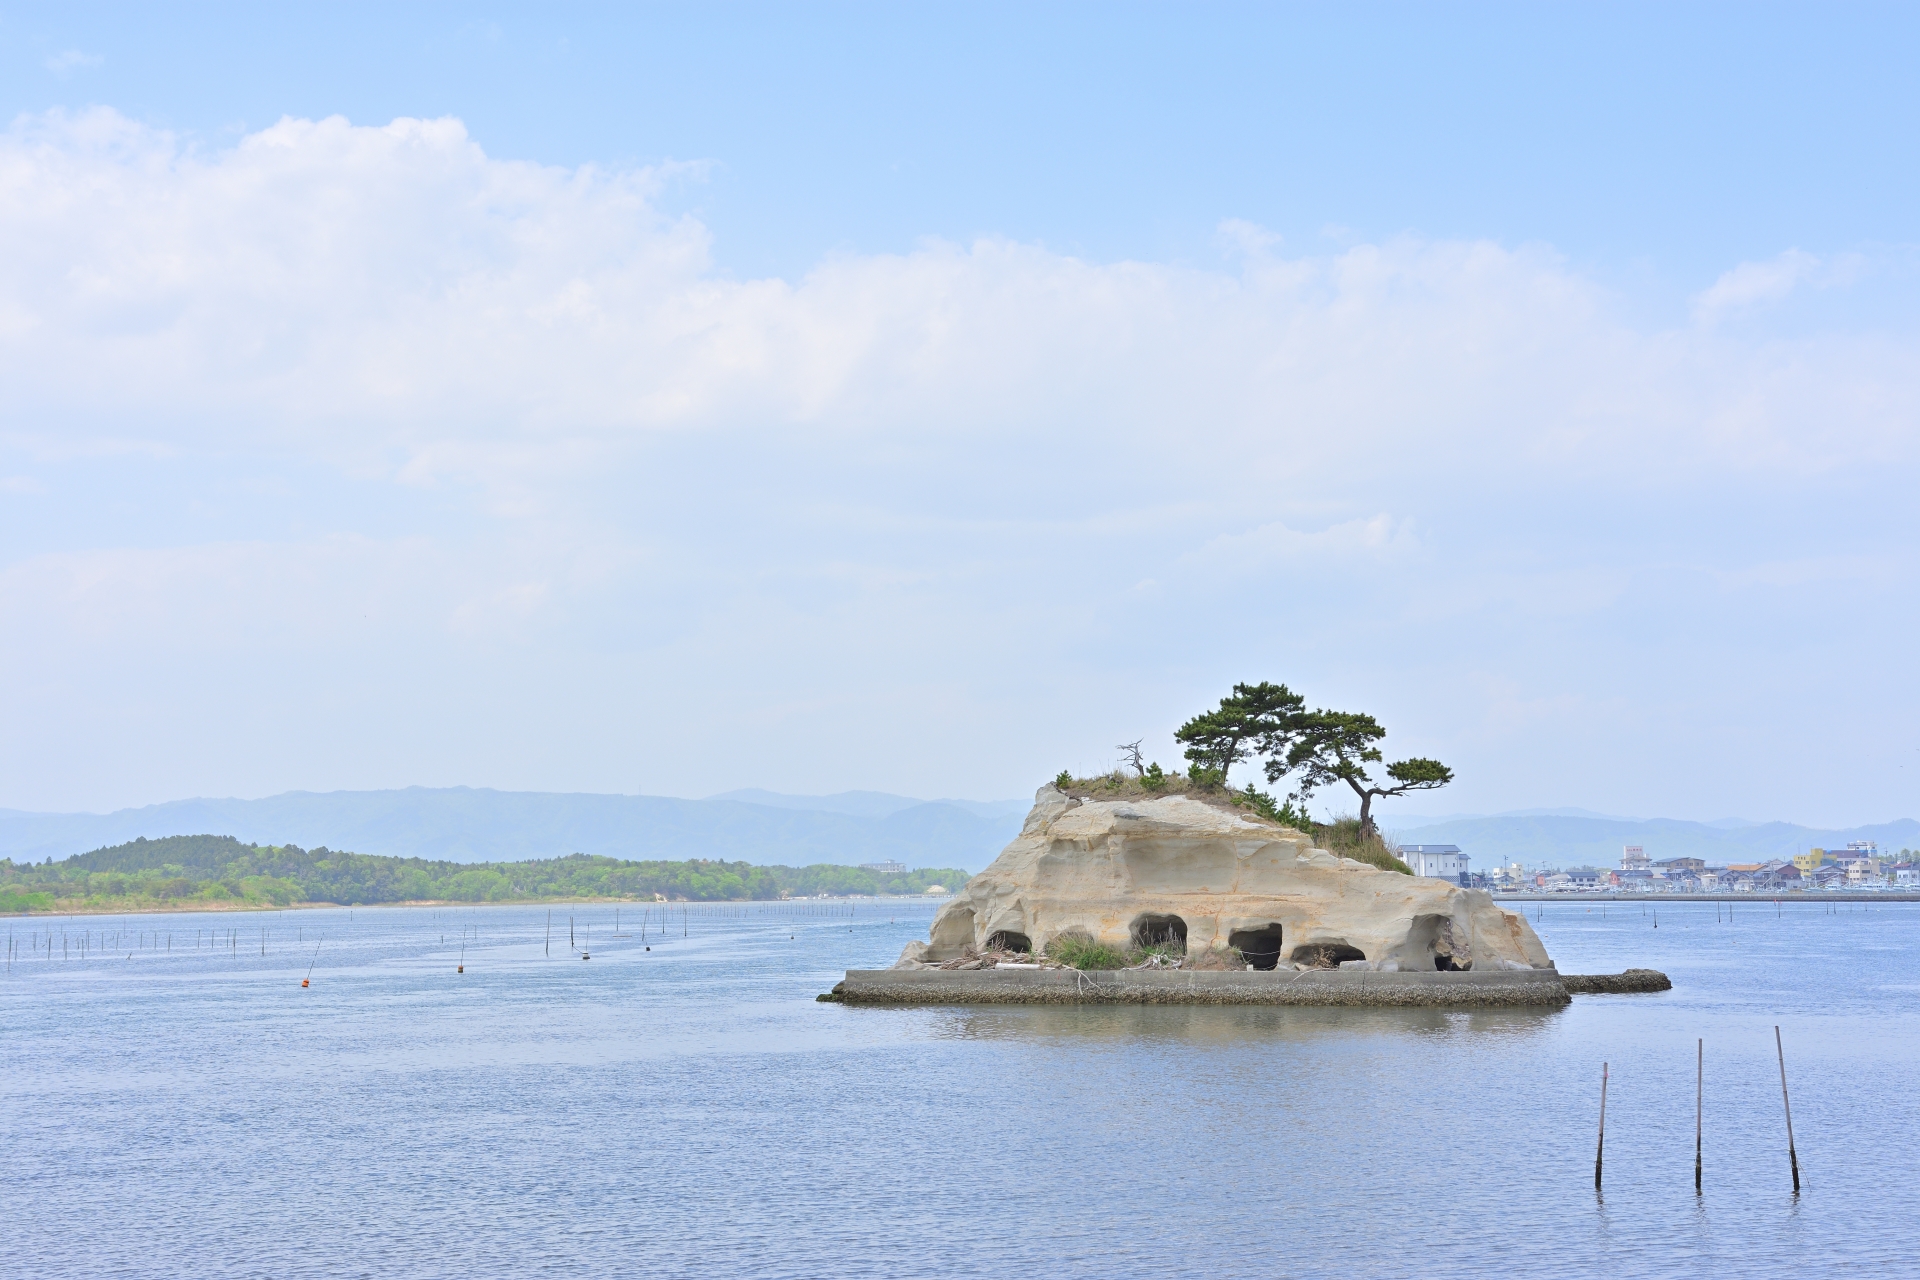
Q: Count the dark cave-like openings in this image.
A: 5